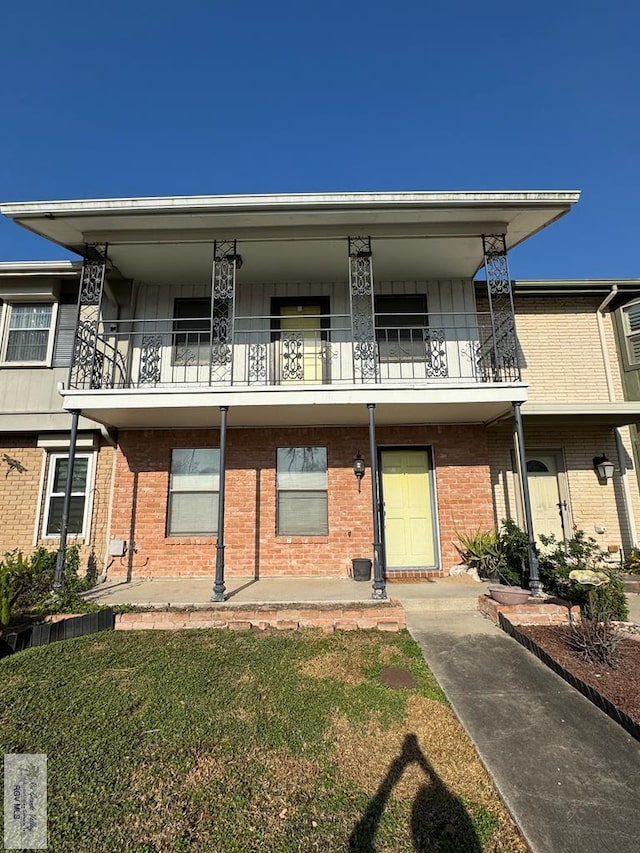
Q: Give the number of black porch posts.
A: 4